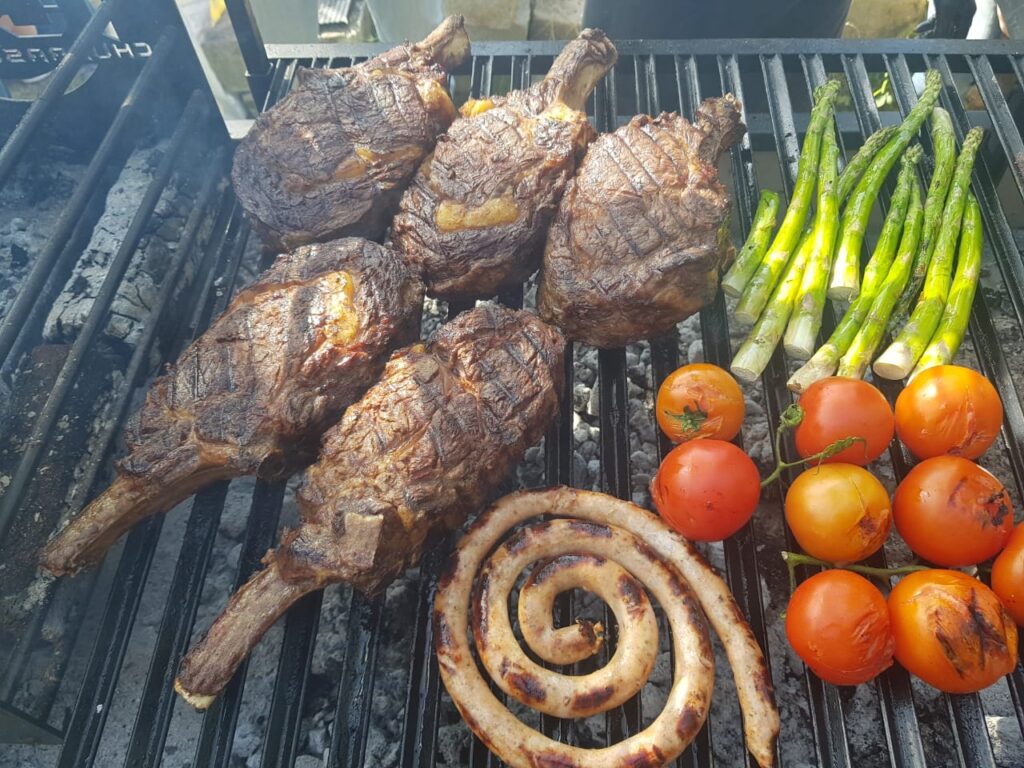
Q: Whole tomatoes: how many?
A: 8